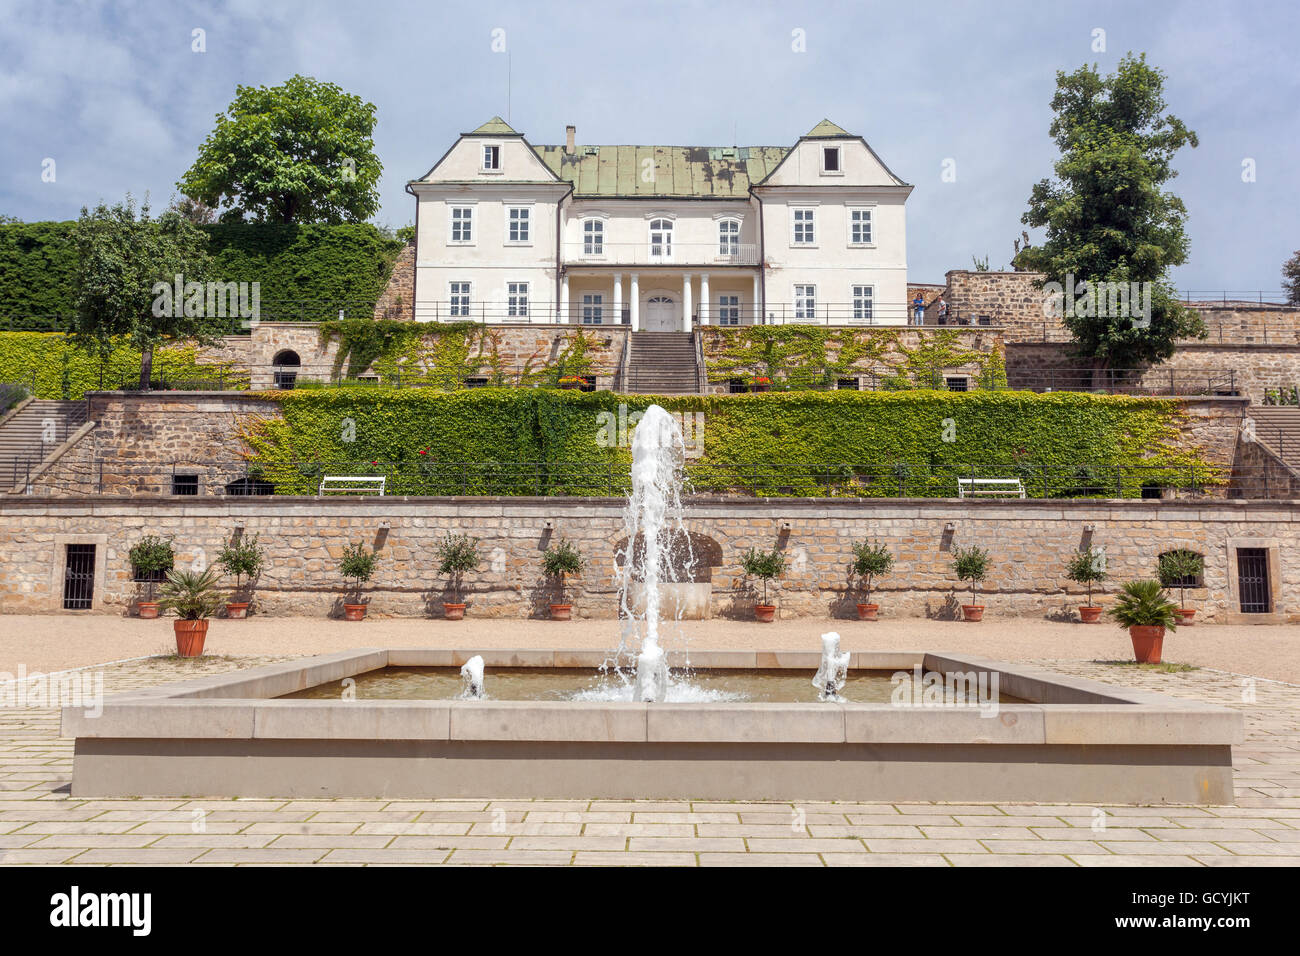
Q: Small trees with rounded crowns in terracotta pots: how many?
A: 10